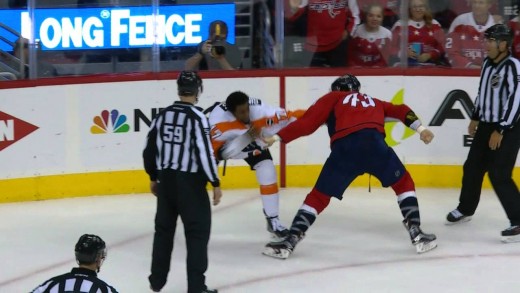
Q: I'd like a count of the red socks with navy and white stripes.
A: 2